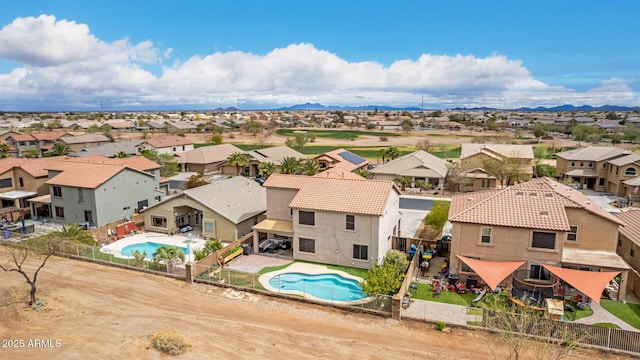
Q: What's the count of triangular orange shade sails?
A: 2